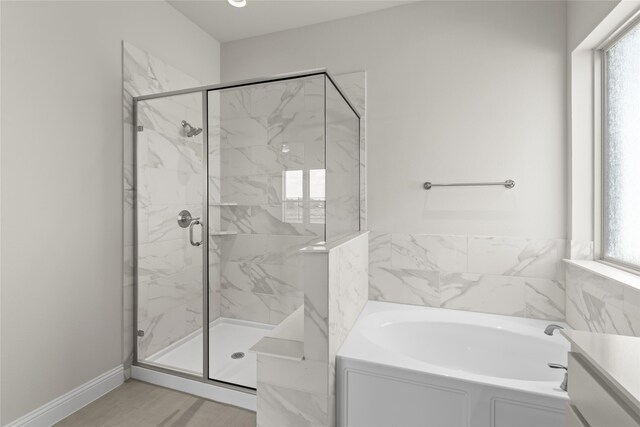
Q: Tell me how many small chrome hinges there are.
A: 2